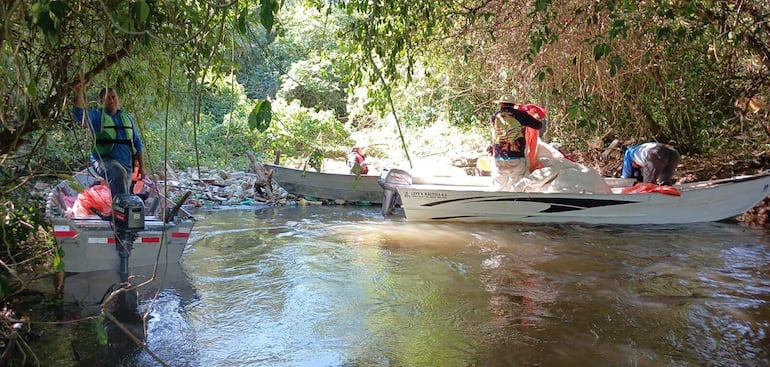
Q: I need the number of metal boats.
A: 3